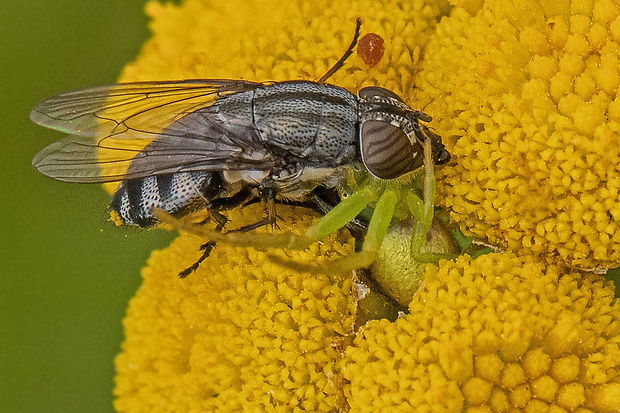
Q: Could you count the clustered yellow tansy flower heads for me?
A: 4